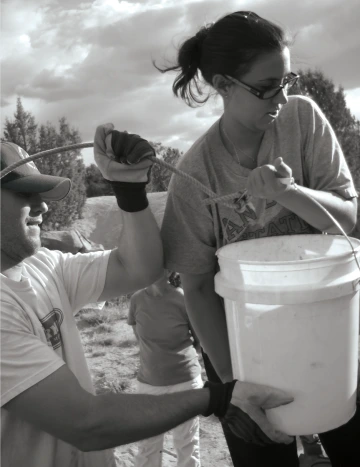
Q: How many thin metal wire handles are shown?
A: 1